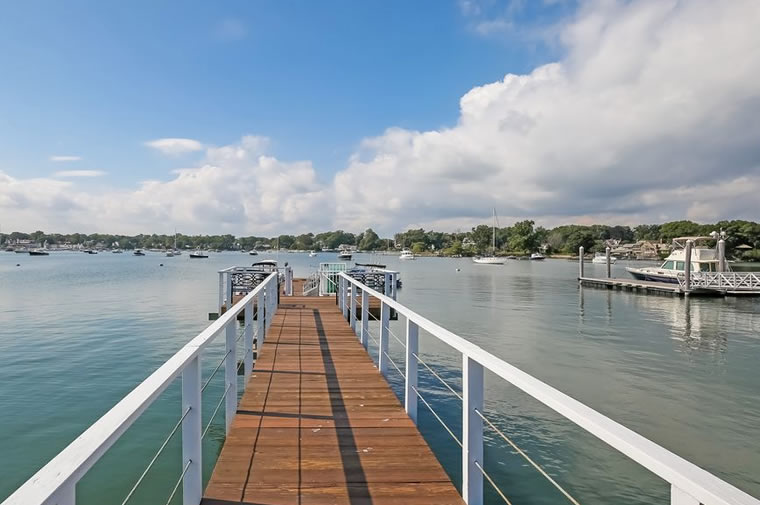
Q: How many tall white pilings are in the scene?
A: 4